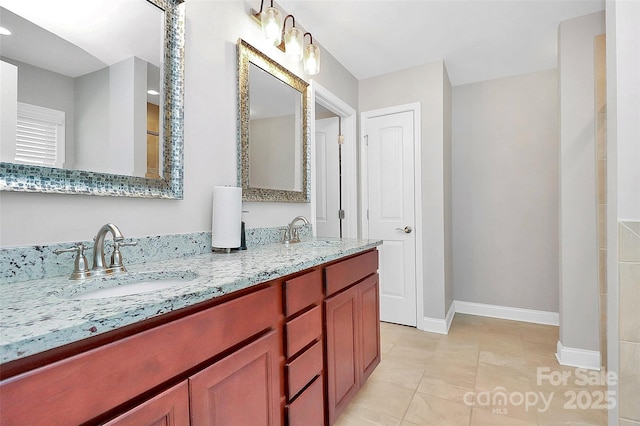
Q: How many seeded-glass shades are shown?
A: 3